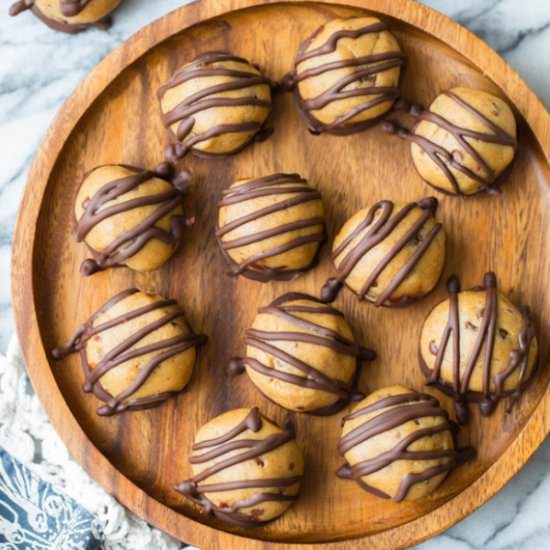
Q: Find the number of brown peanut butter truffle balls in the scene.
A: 12